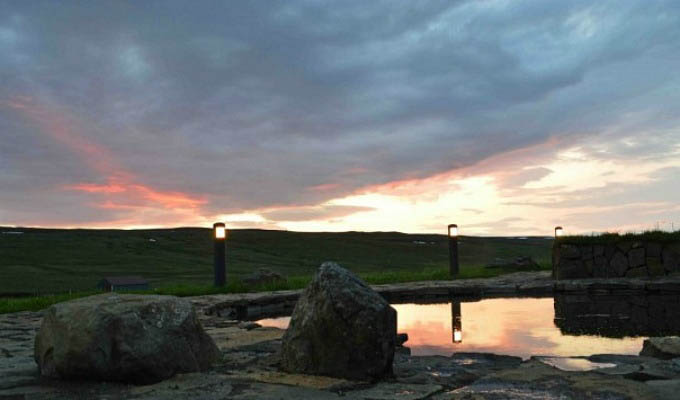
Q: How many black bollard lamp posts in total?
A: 3